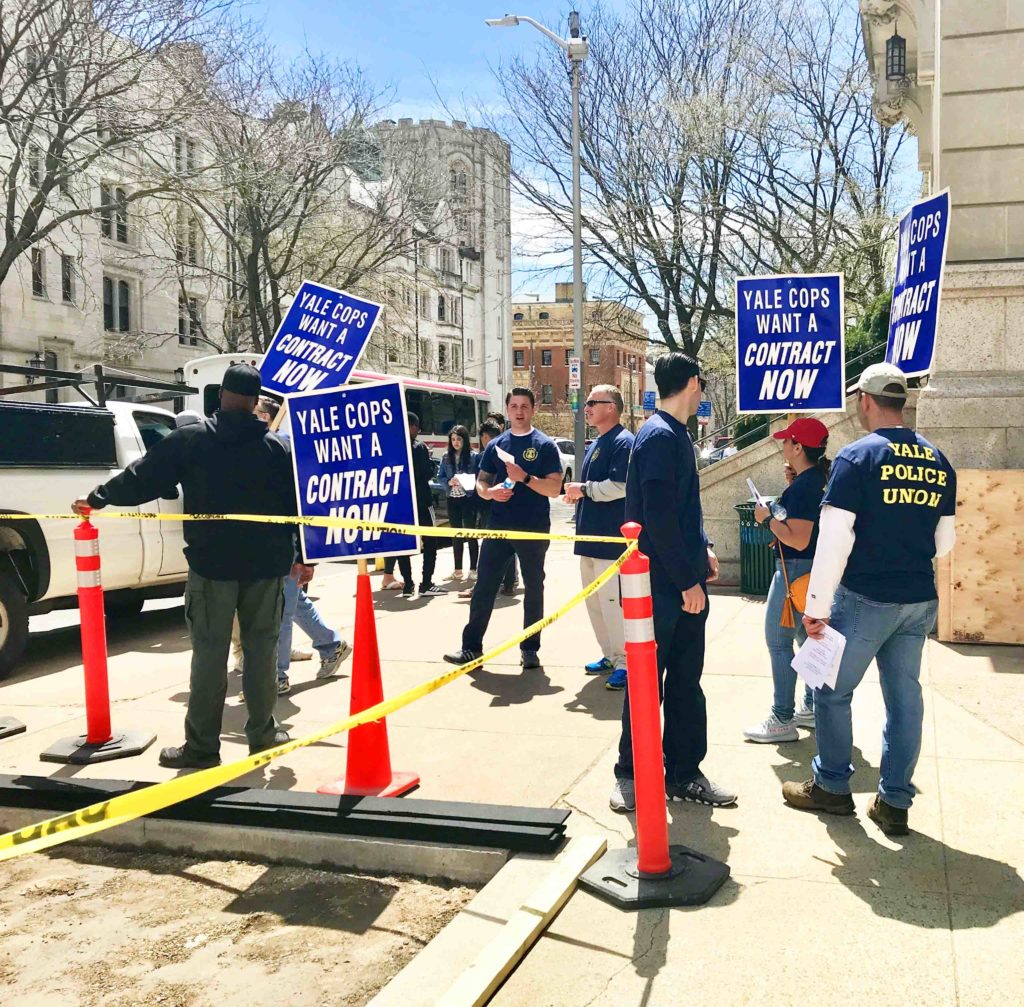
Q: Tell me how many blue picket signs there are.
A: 4